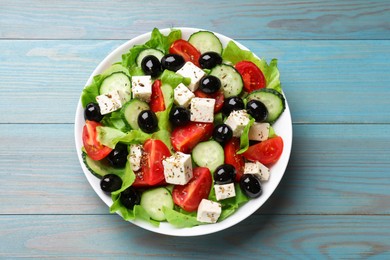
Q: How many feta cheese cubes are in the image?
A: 12